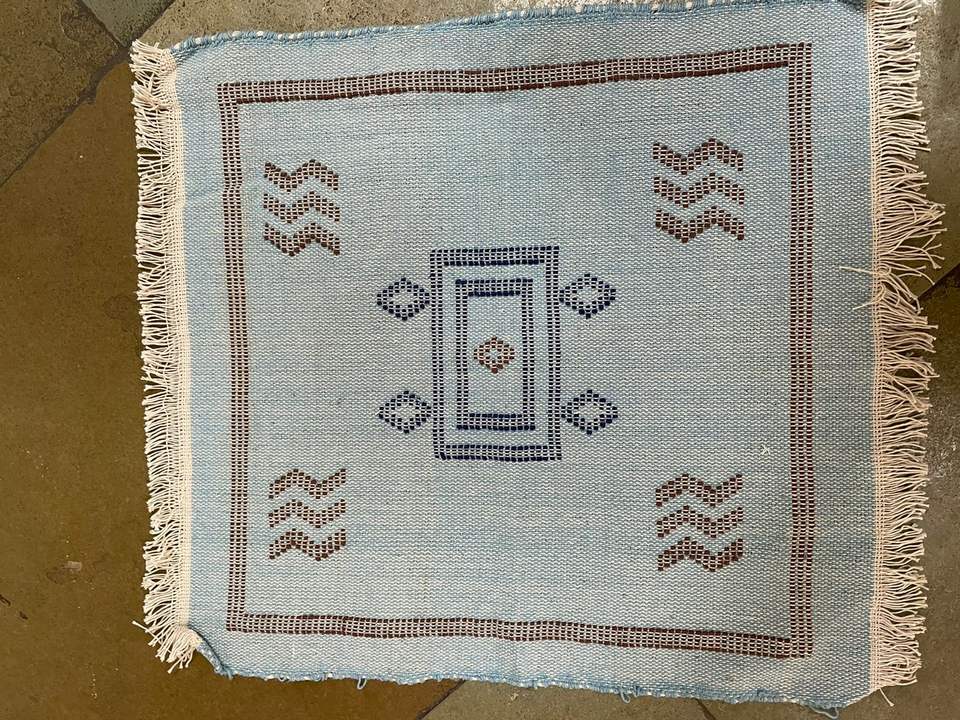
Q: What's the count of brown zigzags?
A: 12